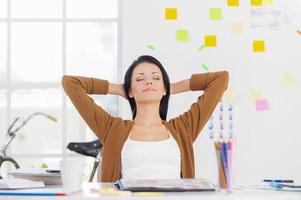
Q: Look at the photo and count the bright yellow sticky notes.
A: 5